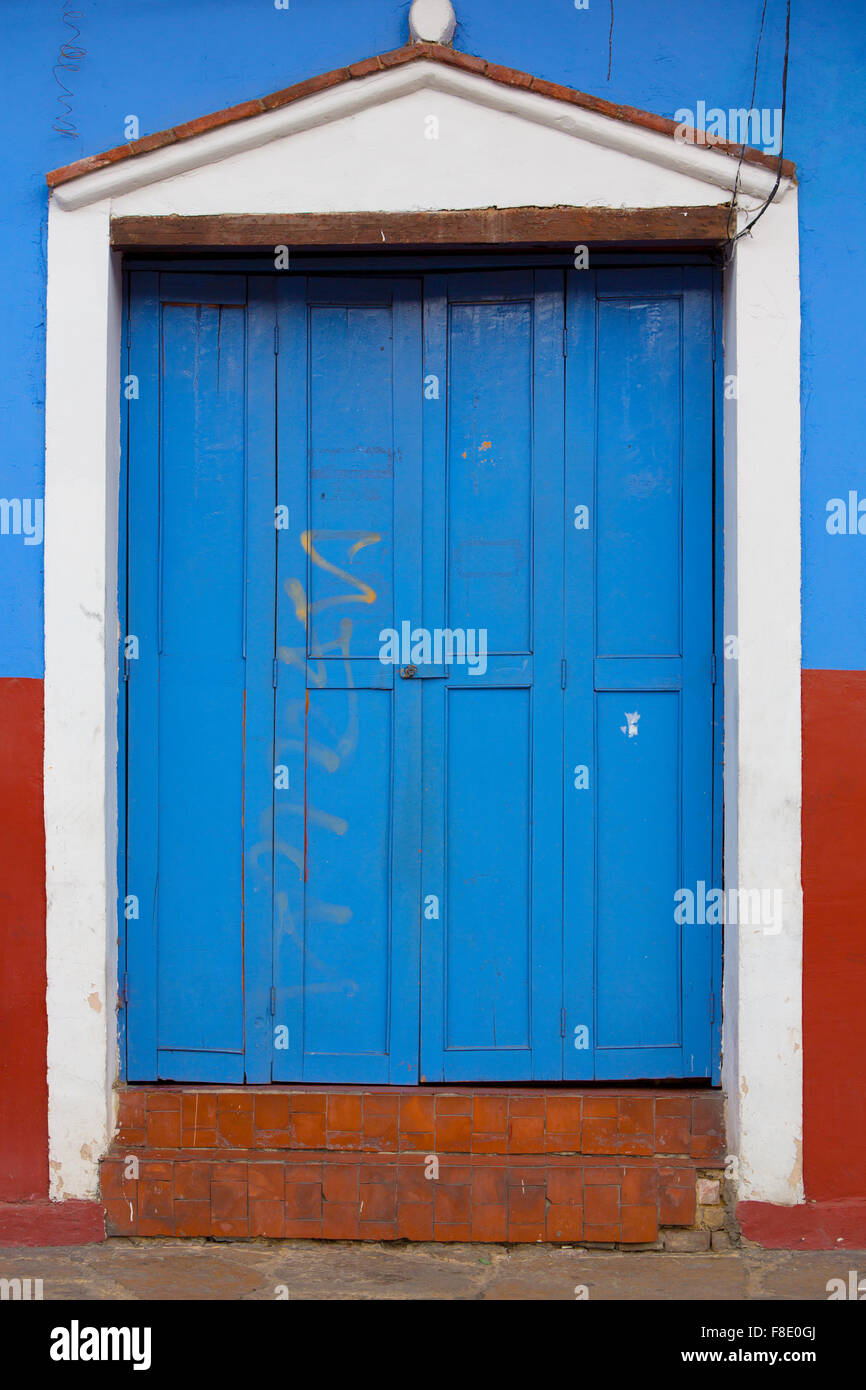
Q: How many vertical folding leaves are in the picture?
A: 4